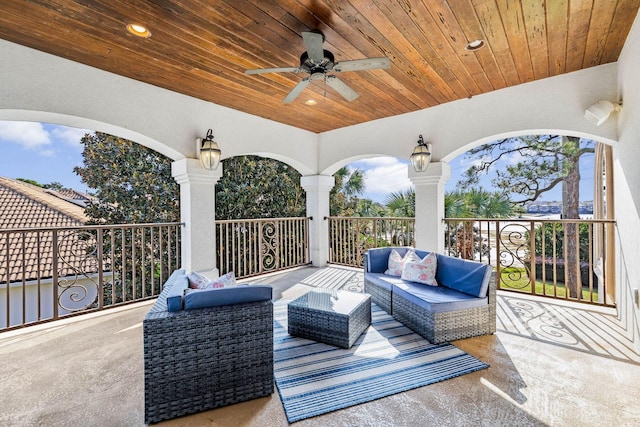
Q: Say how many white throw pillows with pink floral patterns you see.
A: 4